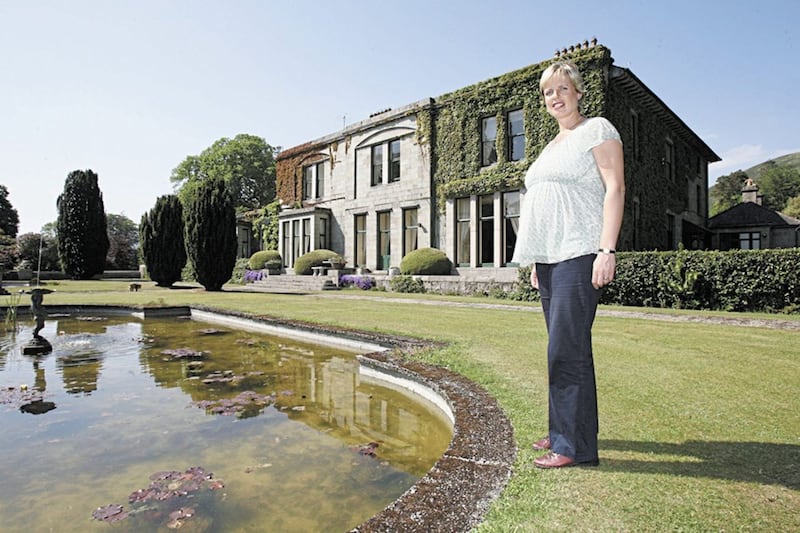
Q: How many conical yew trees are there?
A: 3